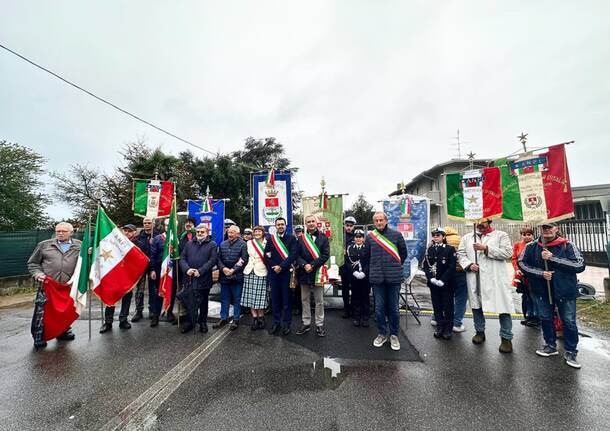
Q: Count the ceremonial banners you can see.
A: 7